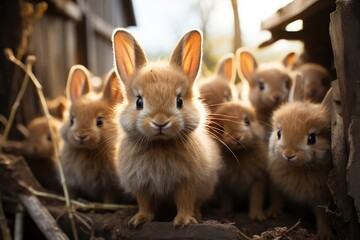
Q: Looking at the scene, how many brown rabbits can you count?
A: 8